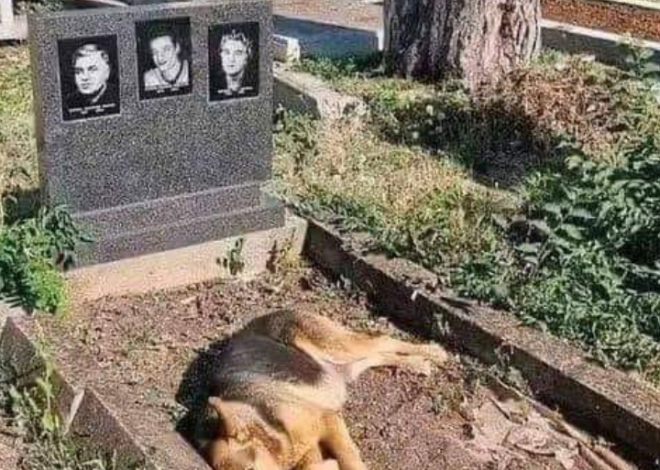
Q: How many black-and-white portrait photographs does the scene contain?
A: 3